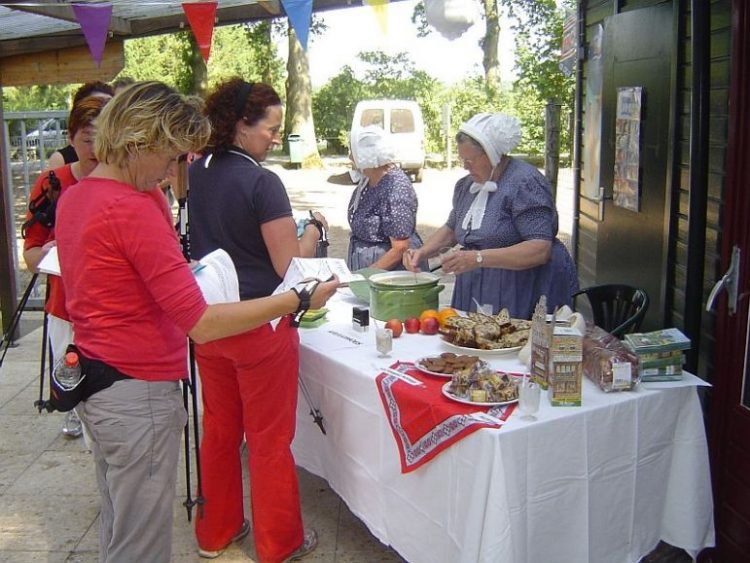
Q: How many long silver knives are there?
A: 0